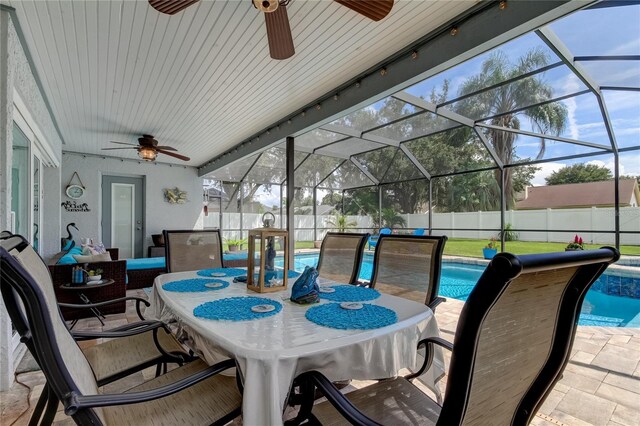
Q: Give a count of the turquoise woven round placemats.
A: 6